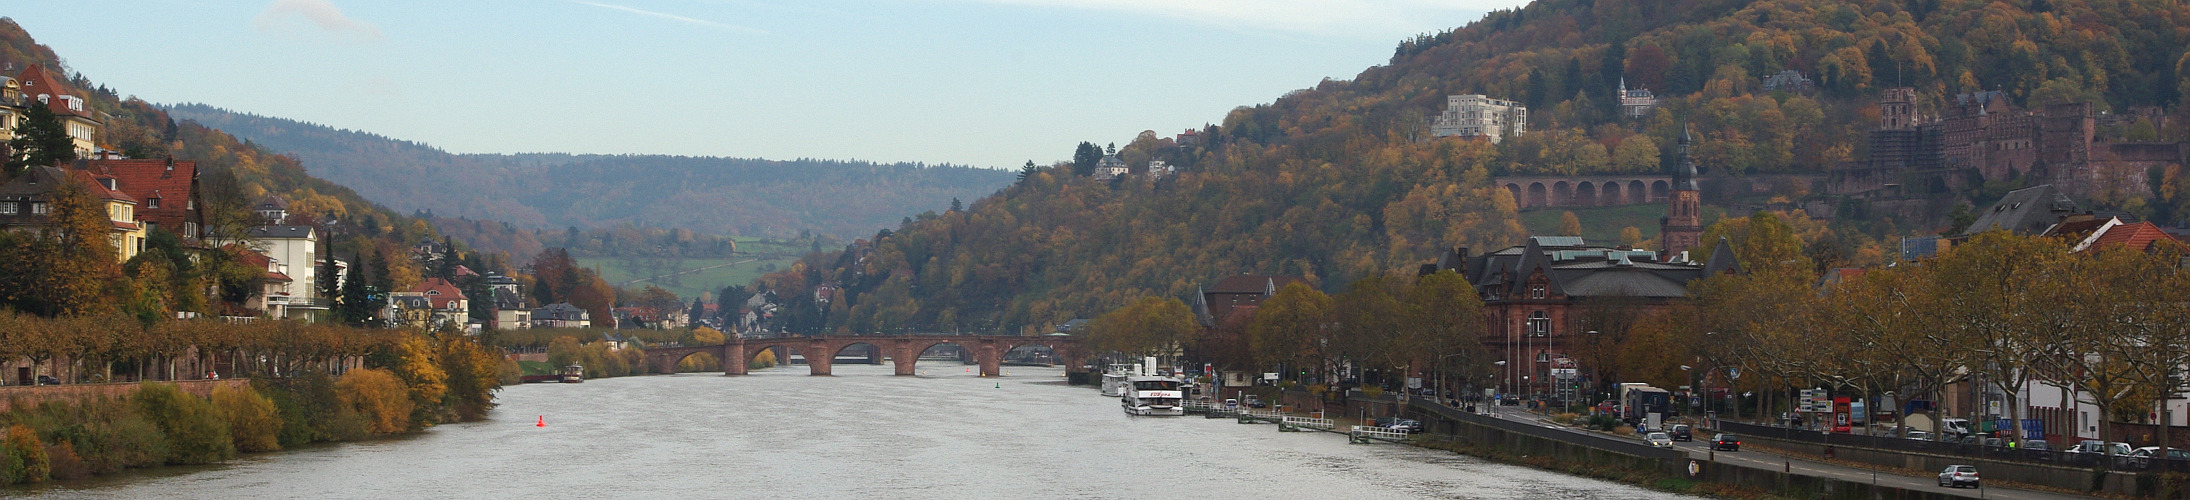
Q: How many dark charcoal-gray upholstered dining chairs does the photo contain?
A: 0